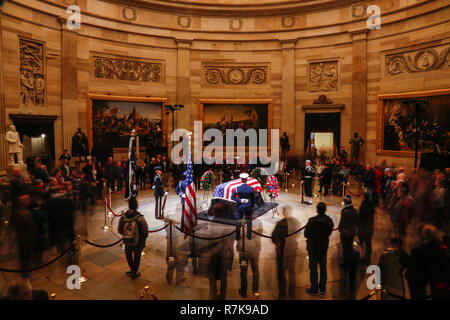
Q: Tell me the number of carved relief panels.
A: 5